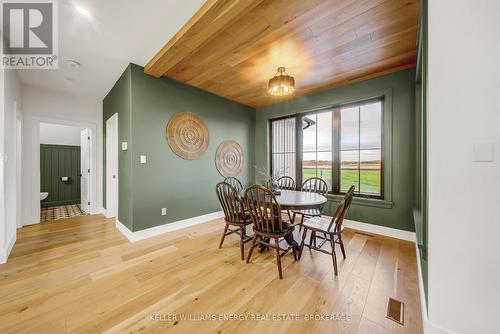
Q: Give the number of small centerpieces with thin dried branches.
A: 1